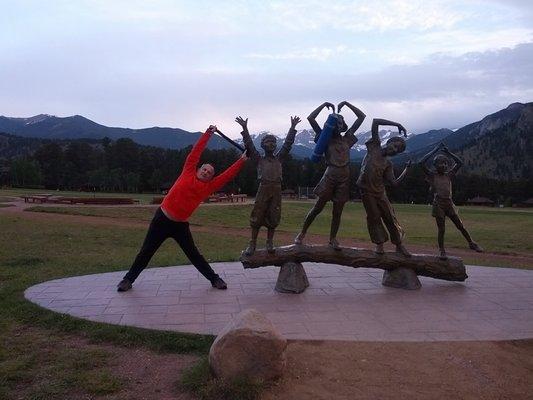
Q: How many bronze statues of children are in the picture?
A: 4